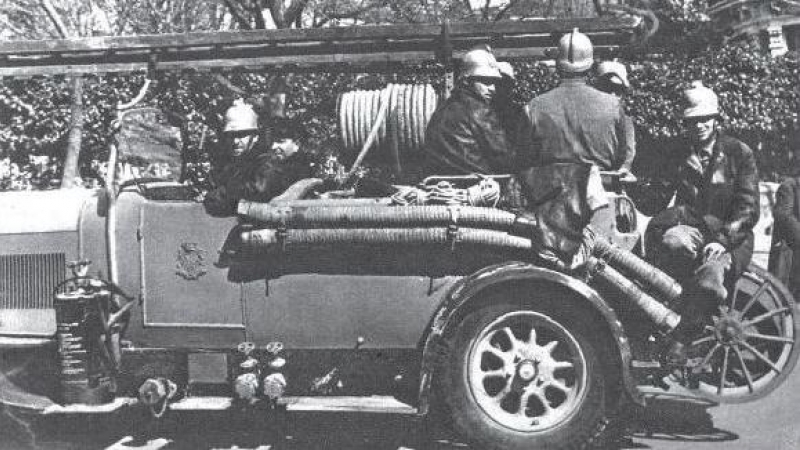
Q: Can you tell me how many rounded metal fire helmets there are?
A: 6